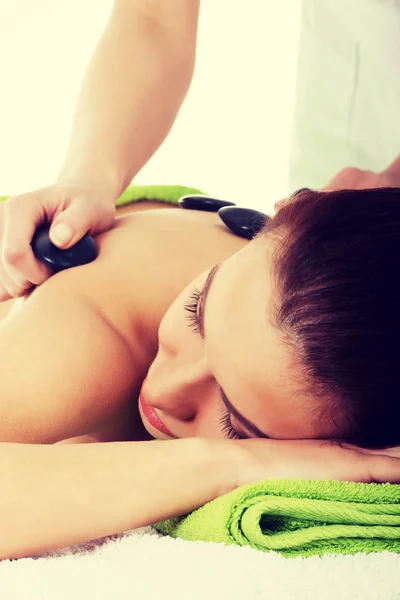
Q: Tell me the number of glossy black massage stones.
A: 3